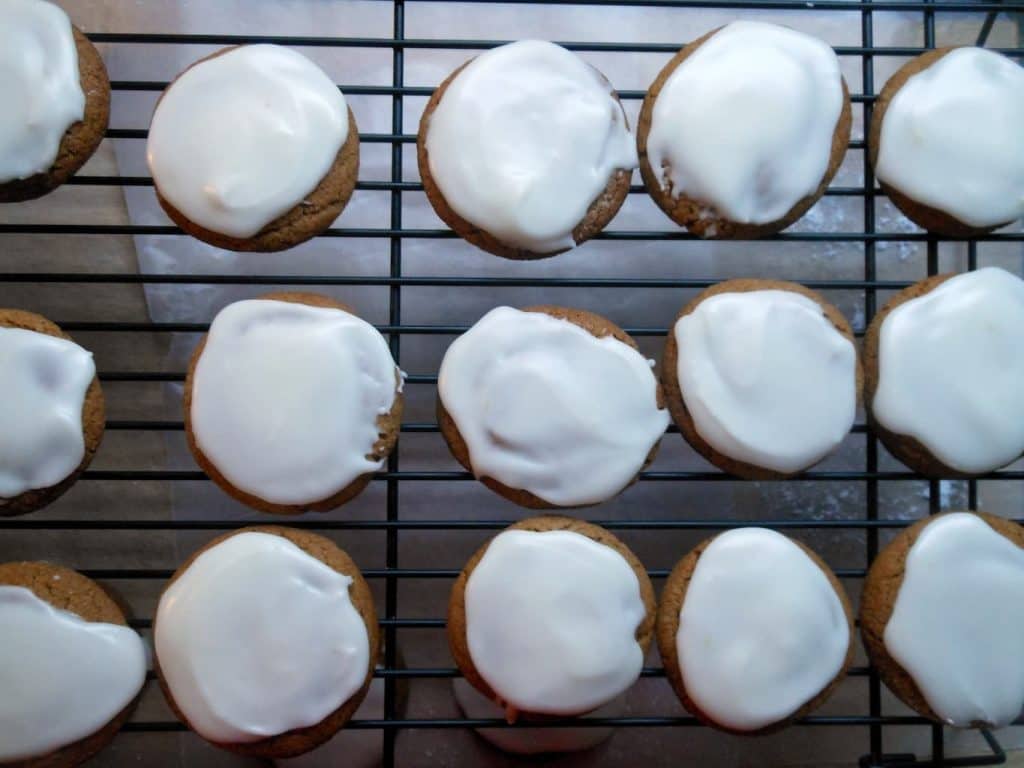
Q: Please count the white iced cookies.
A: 15